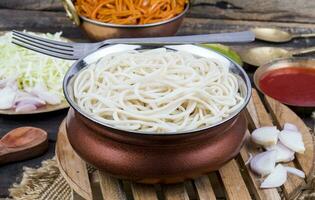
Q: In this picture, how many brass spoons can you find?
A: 2